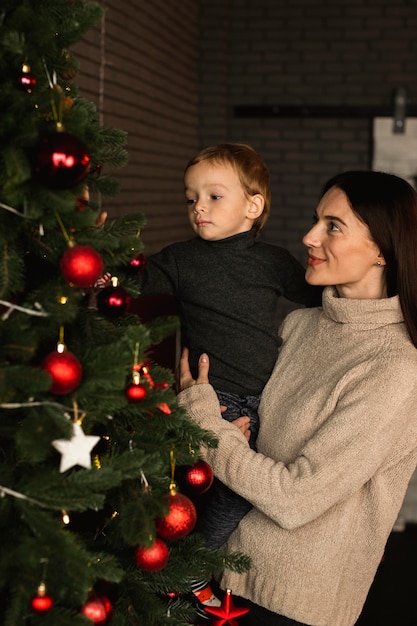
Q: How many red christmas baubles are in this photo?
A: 12